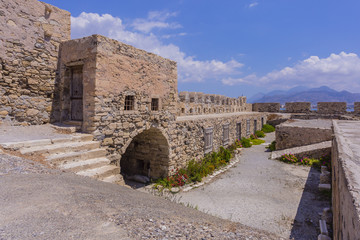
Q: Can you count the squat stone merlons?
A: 4